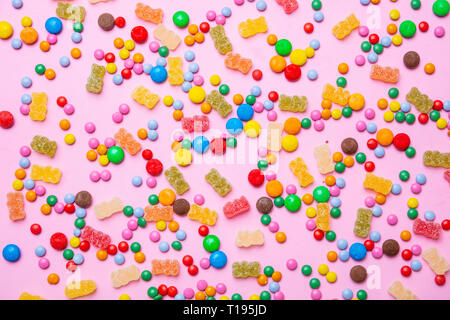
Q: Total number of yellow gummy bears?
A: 13